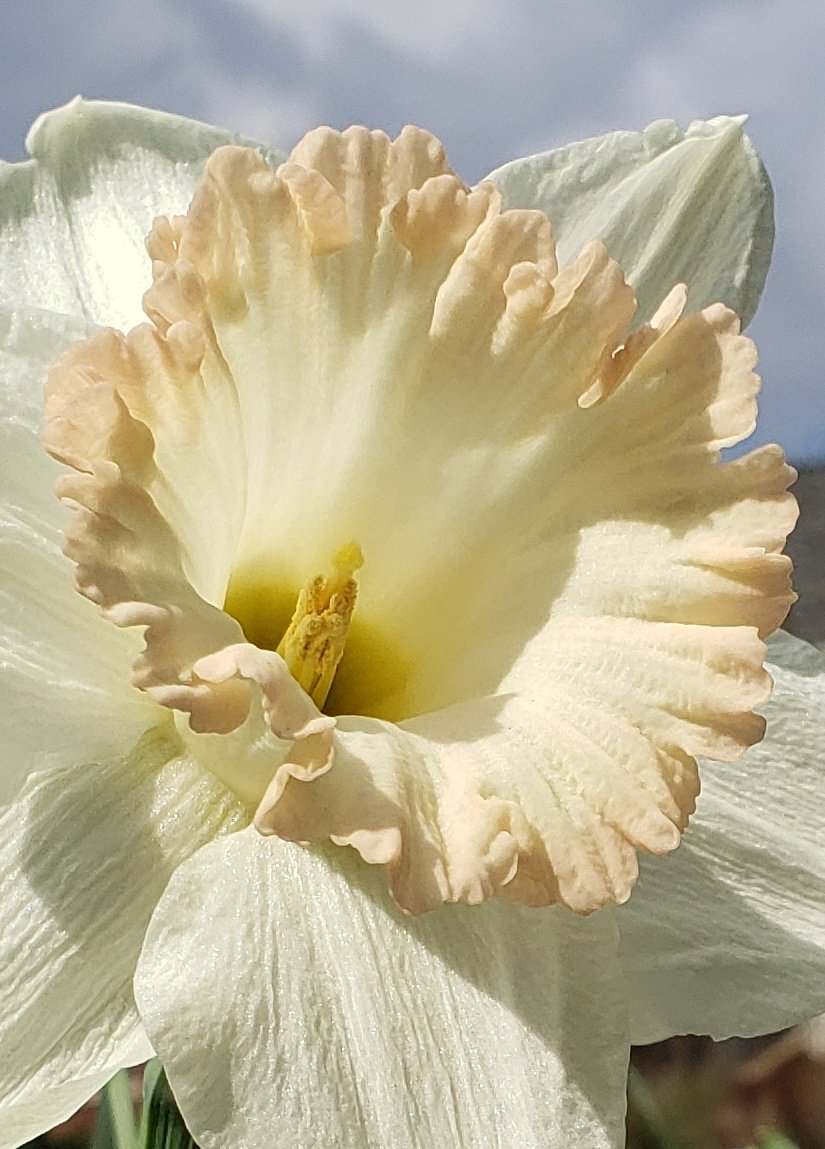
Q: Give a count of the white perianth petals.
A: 6